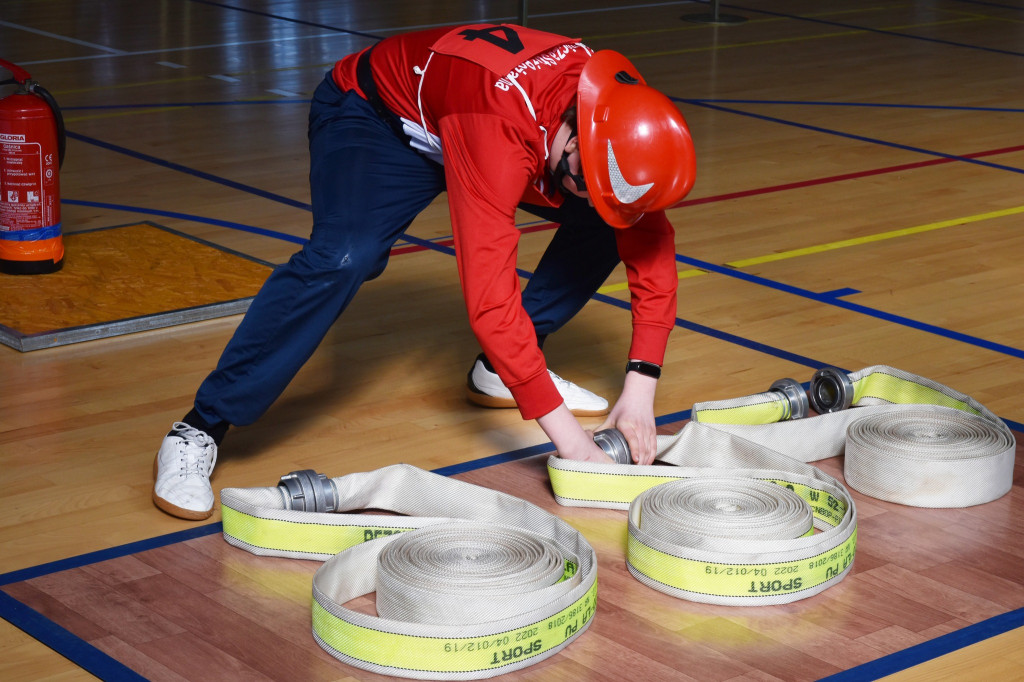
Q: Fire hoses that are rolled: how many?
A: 3